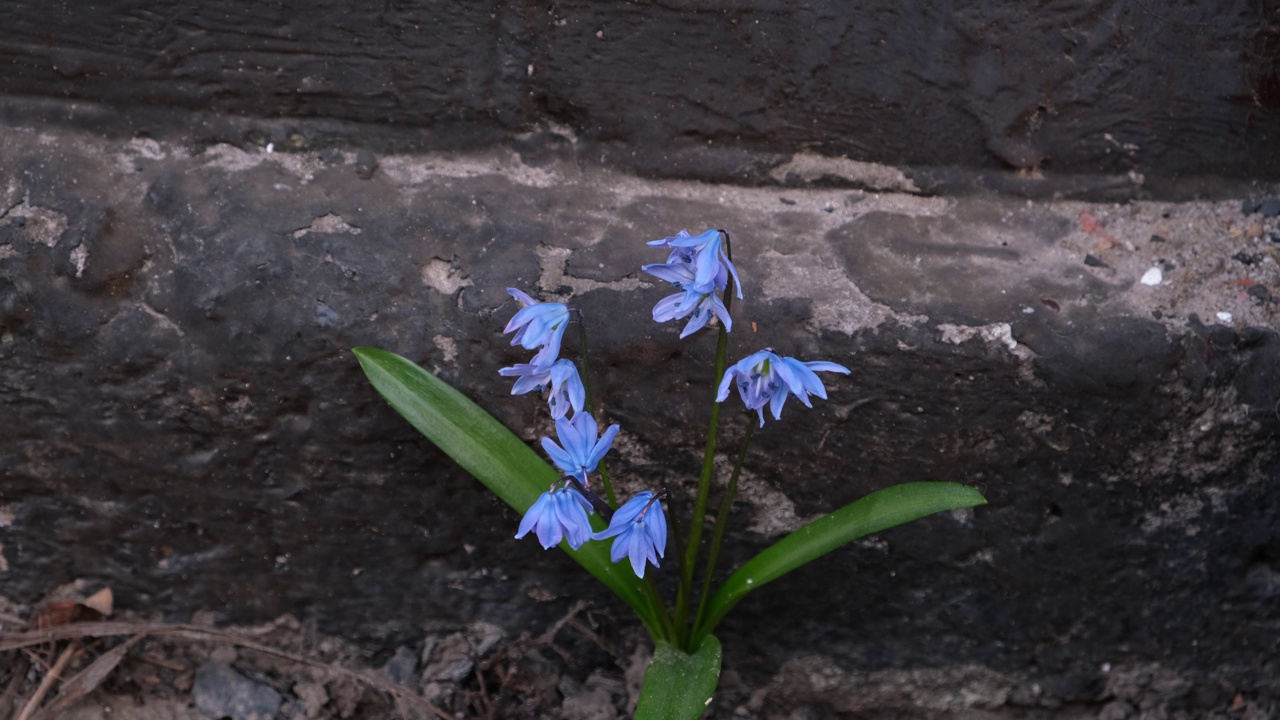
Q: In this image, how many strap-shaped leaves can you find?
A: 3